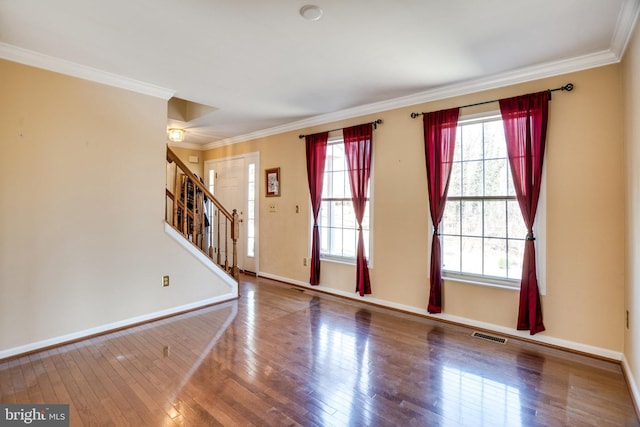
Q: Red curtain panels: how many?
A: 4